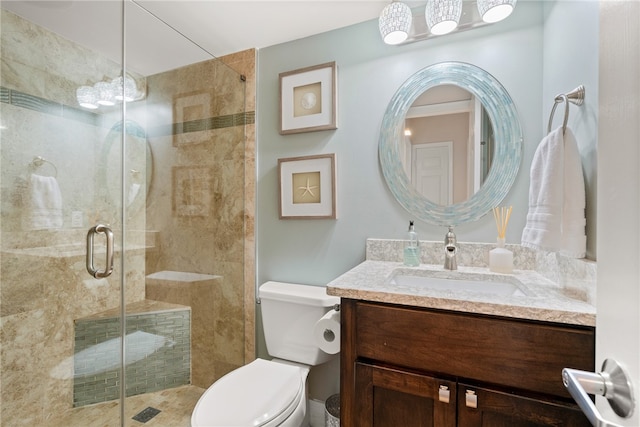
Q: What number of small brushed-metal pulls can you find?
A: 2